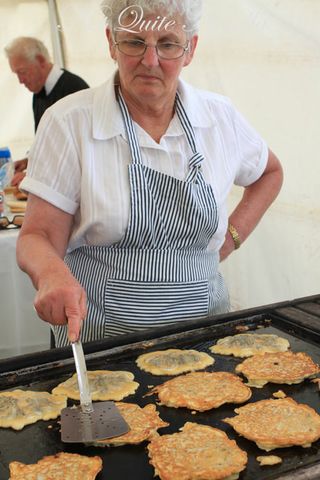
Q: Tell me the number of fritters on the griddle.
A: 10